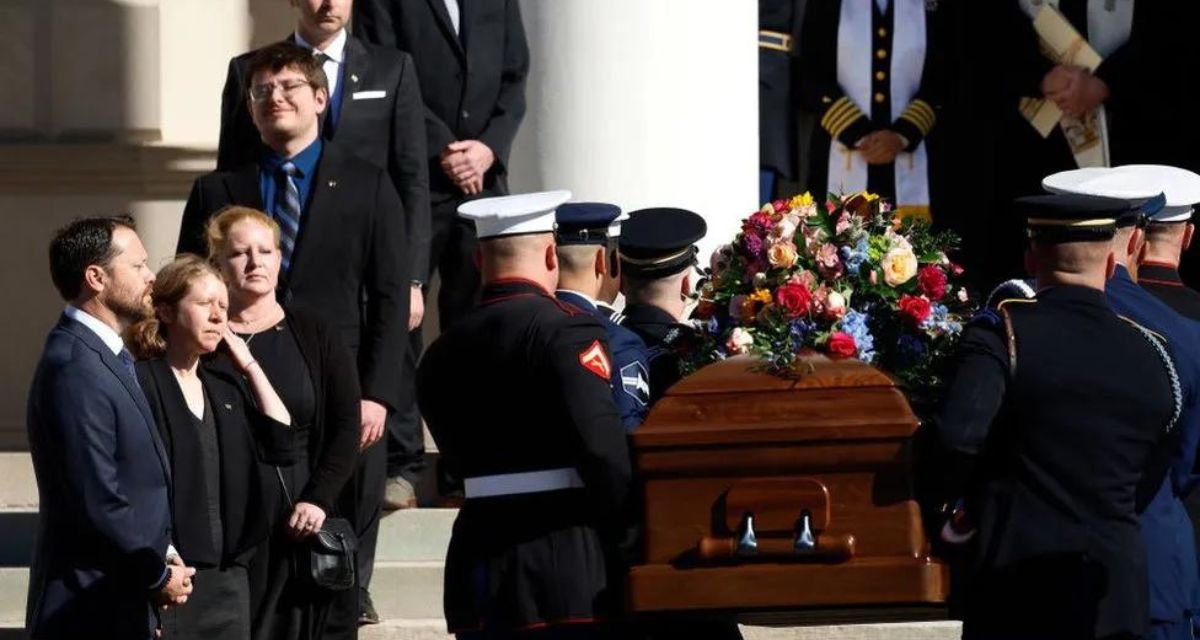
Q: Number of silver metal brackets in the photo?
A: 2